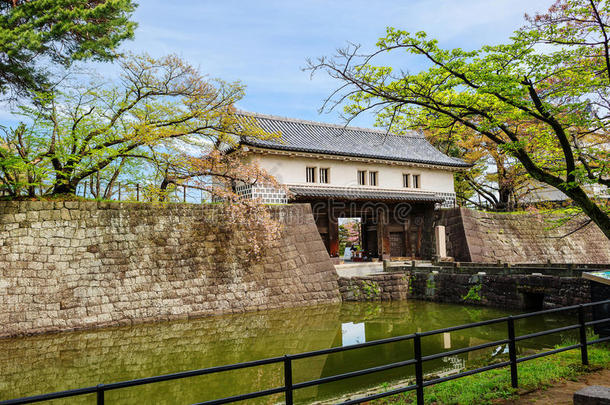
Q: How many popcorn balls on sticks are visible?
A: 0